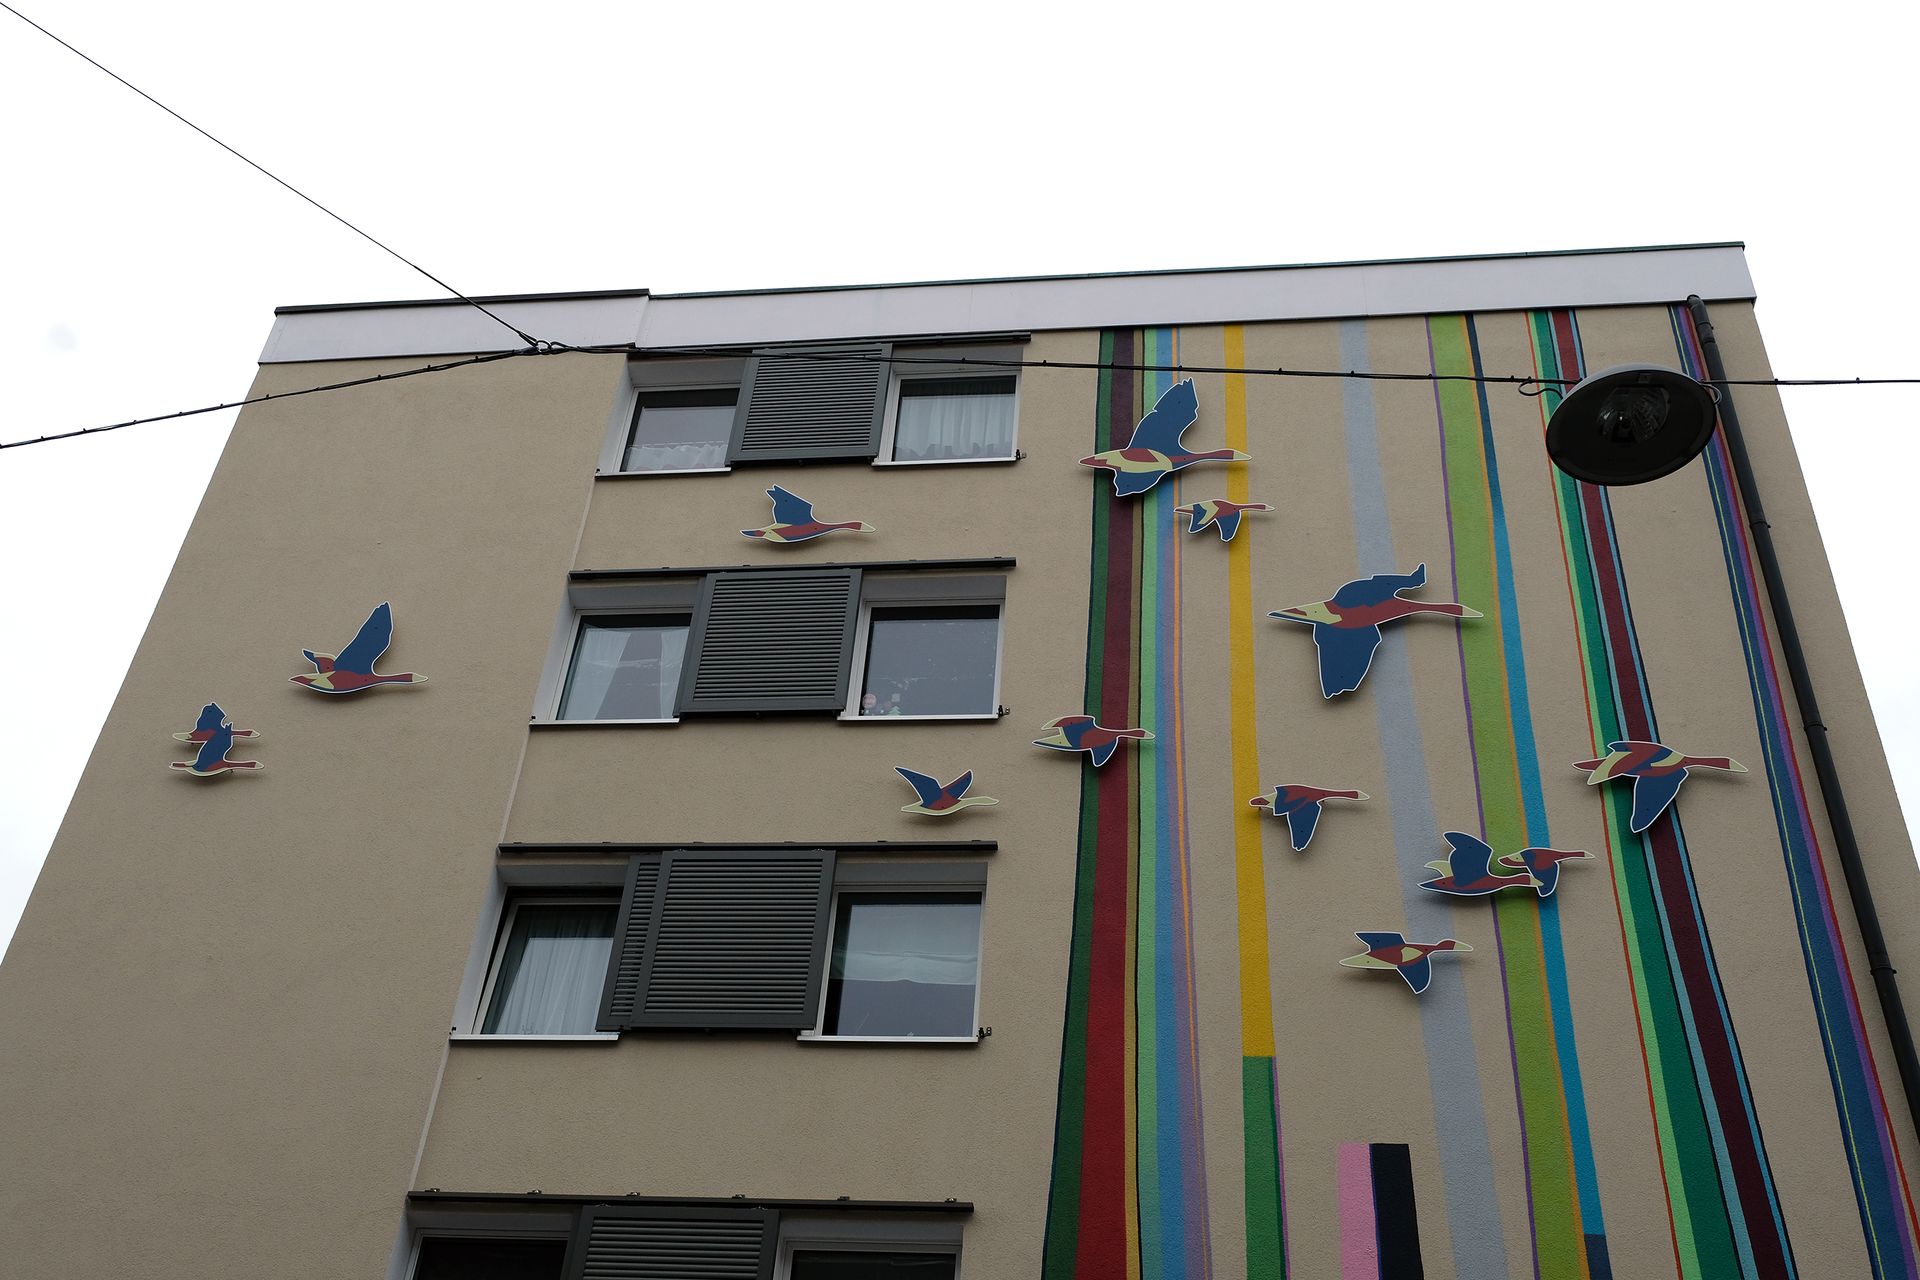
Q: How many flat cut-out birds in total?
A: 14